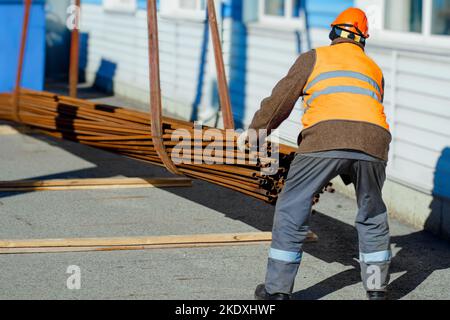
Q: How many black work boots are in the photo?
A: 2